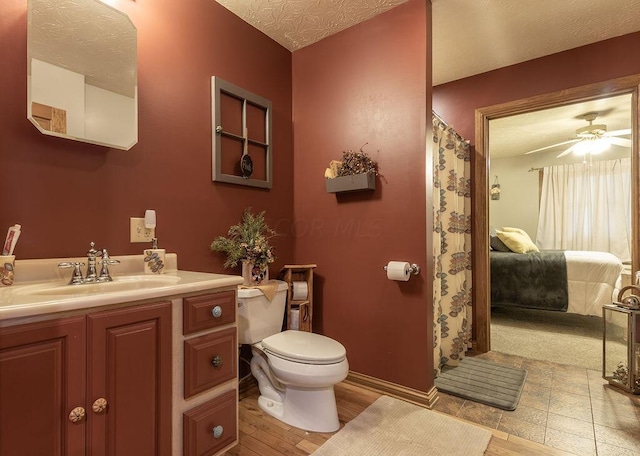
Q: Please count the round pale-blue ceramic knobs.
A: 2